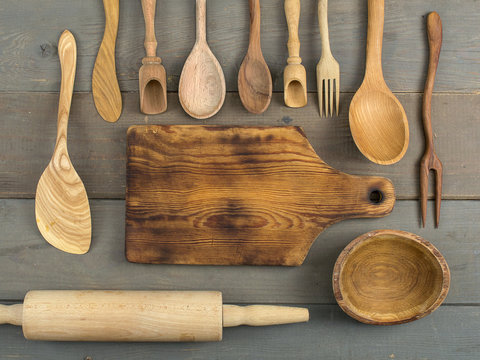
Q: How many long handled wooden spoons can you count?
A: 3